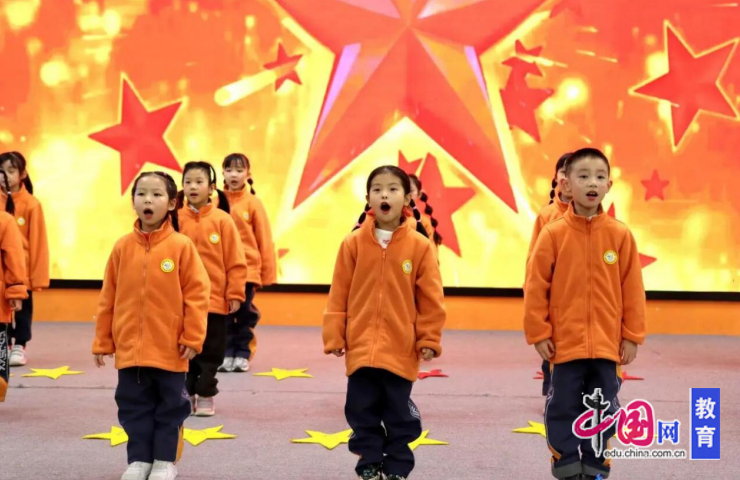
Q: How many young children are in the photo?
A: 9